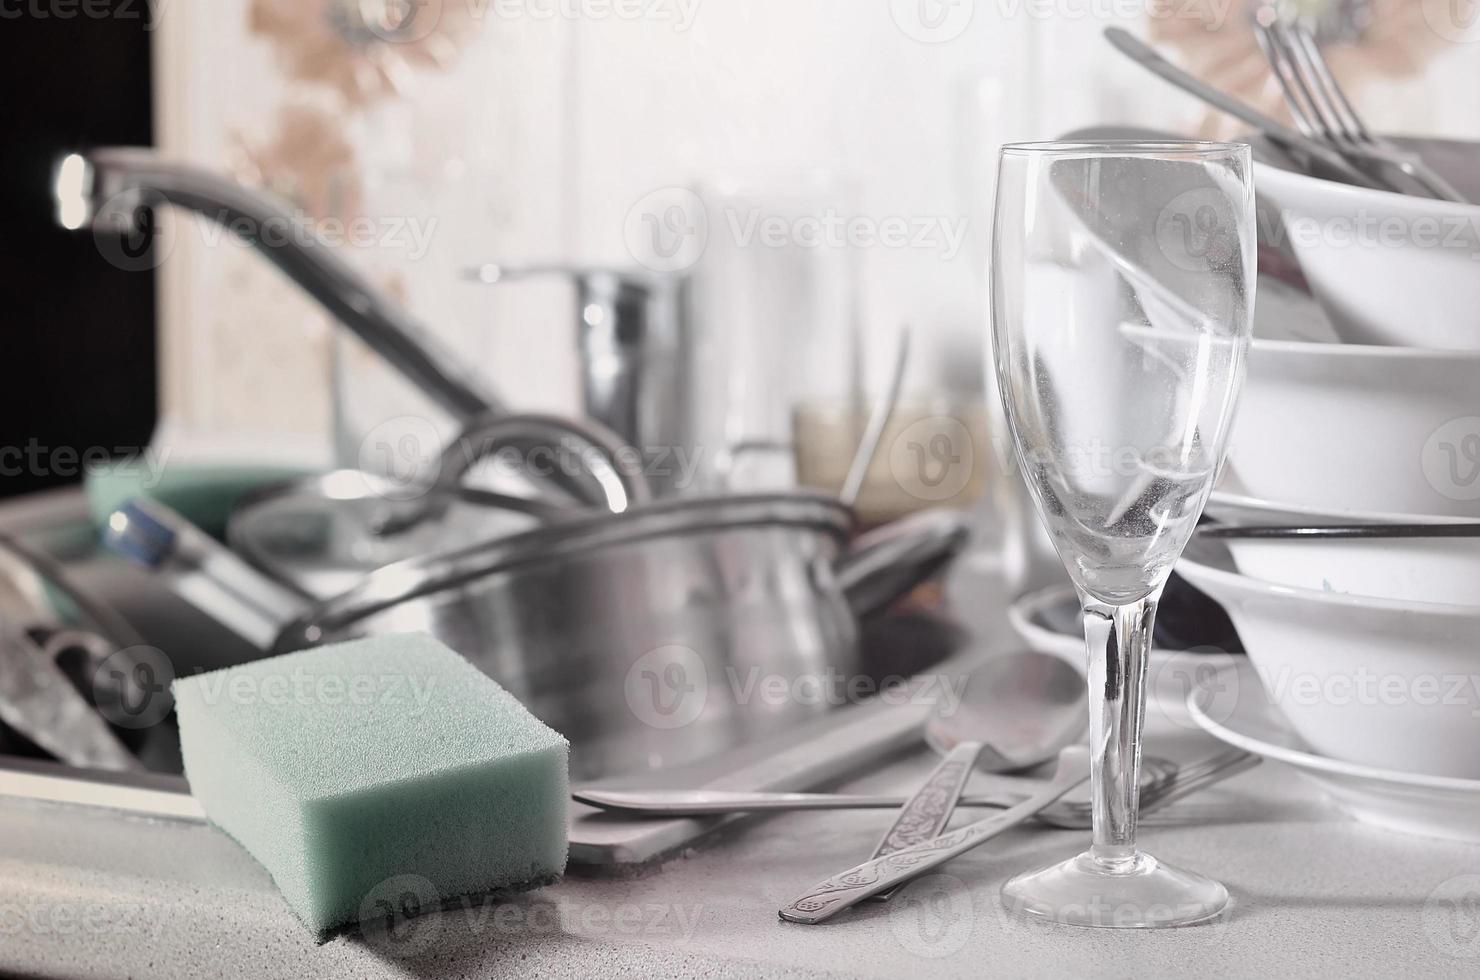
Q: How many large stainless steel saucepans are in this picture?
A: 1